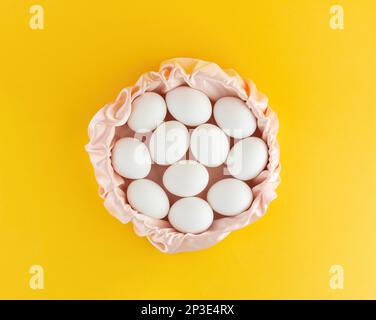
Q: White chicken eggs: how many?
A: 11